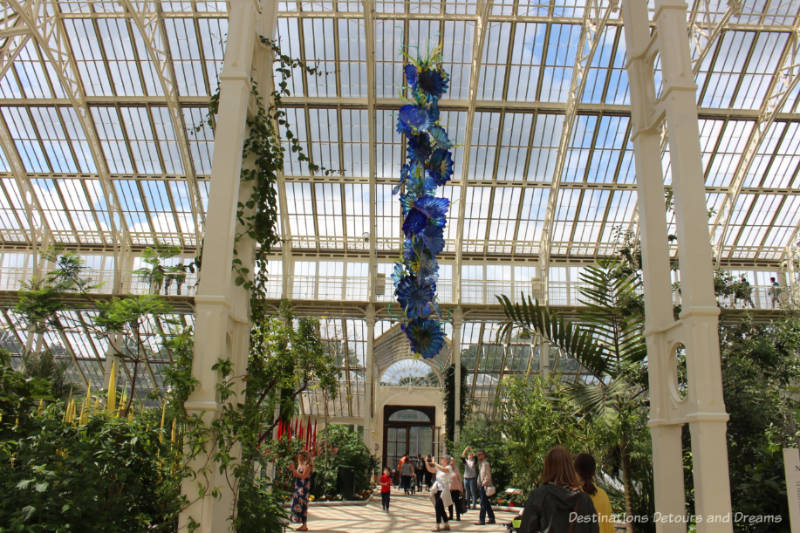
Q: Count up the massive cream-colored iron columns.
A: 2